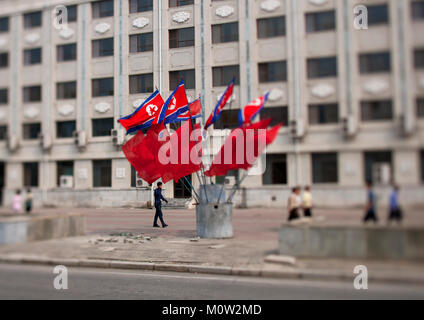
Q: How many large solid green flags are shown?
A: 0